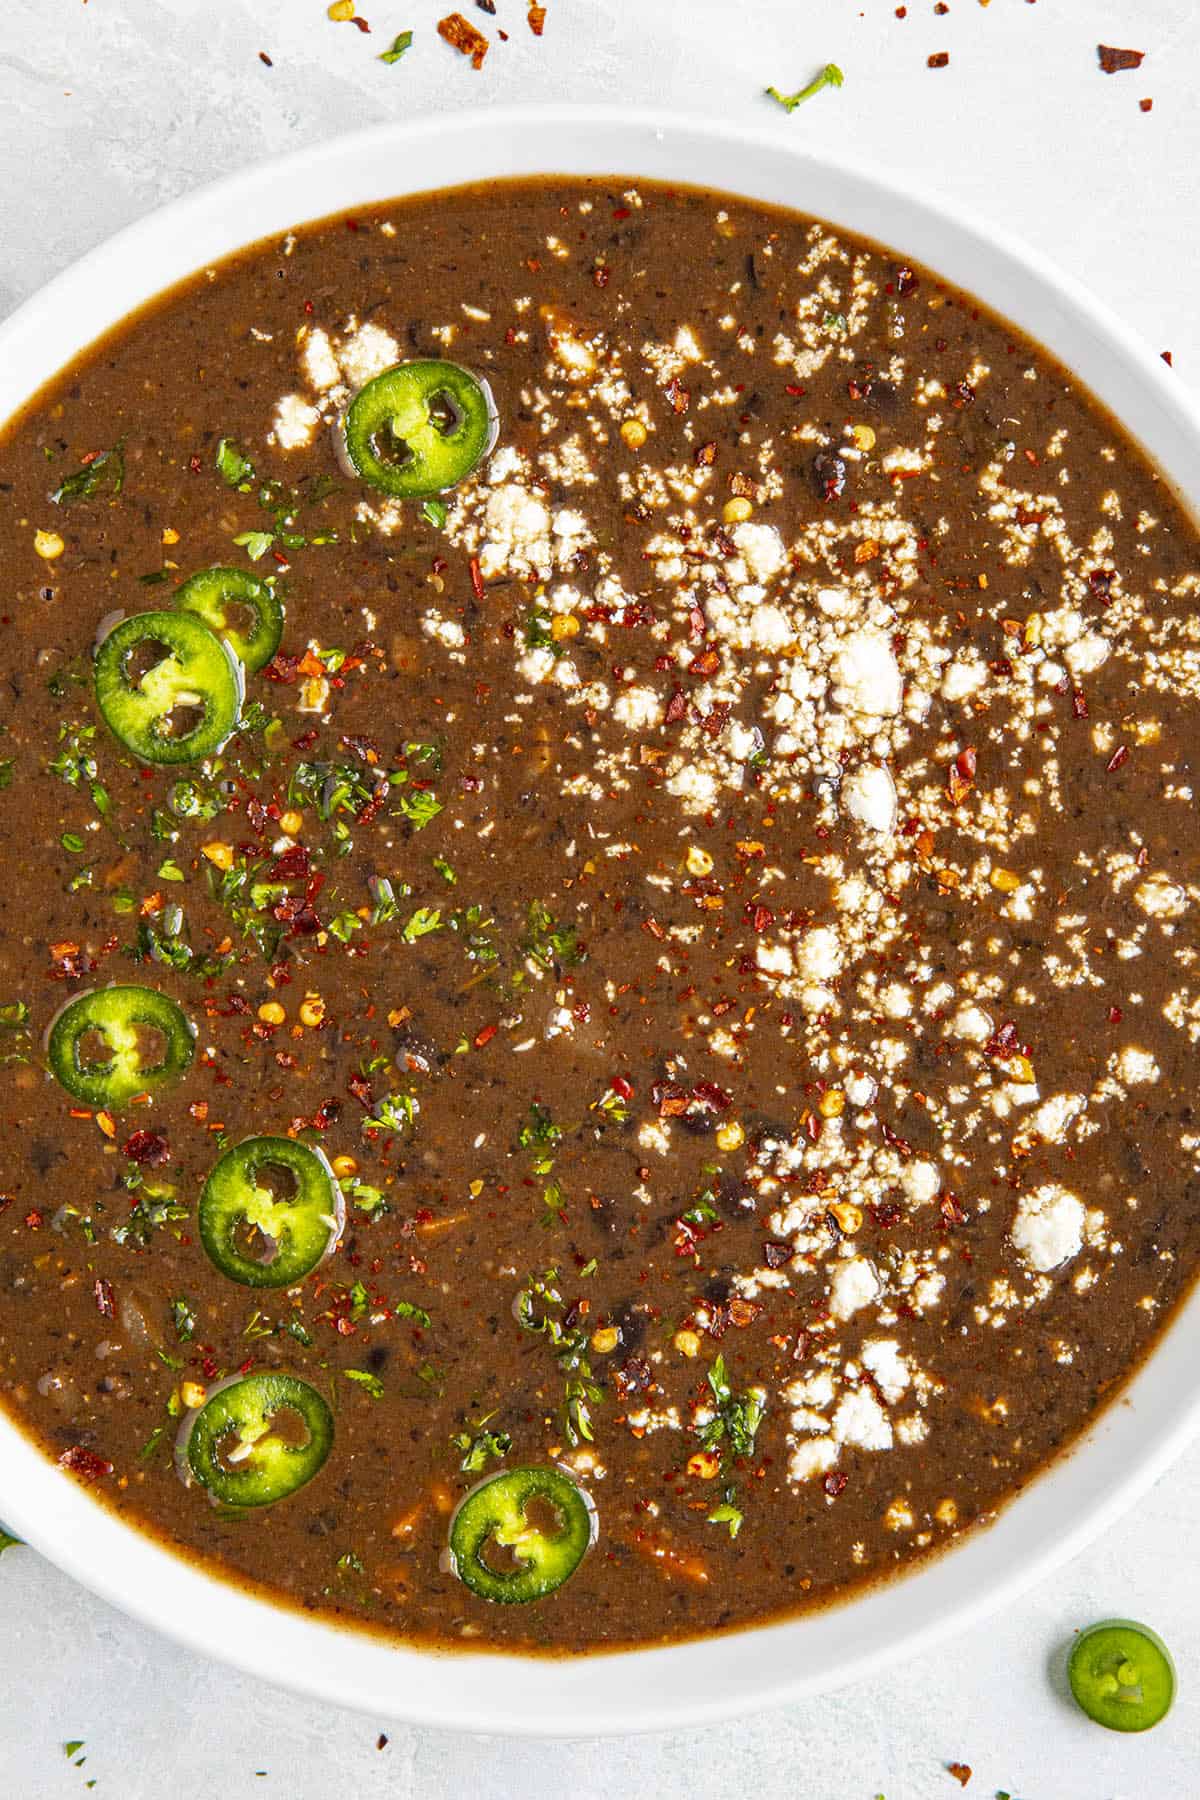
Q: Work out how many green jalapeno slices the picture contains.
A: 8